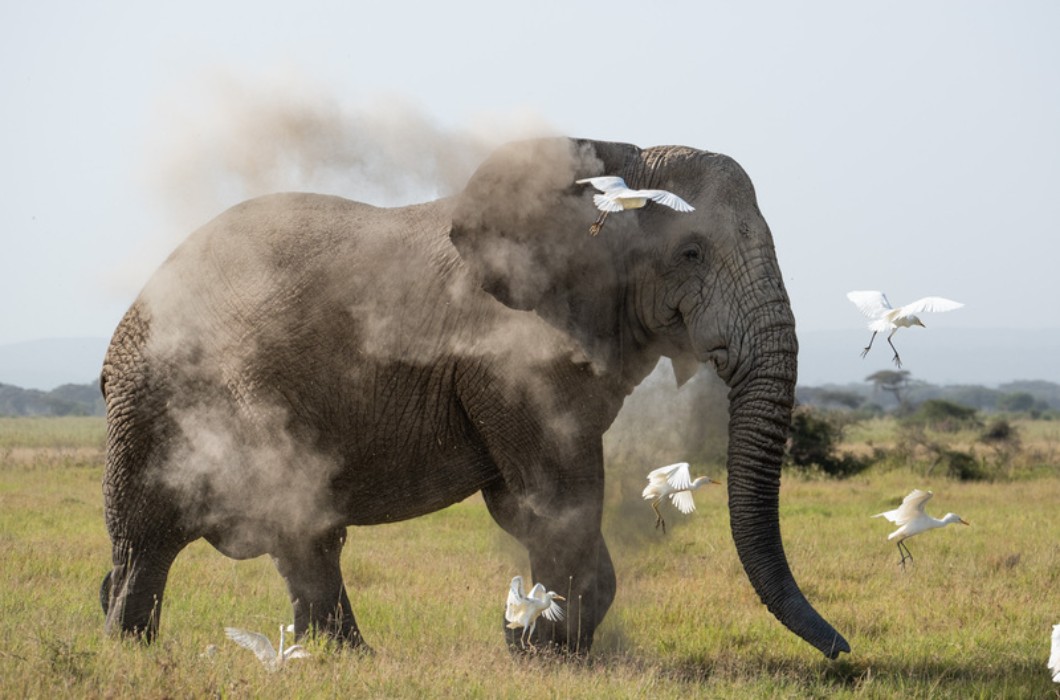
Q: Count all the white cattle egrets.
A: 7